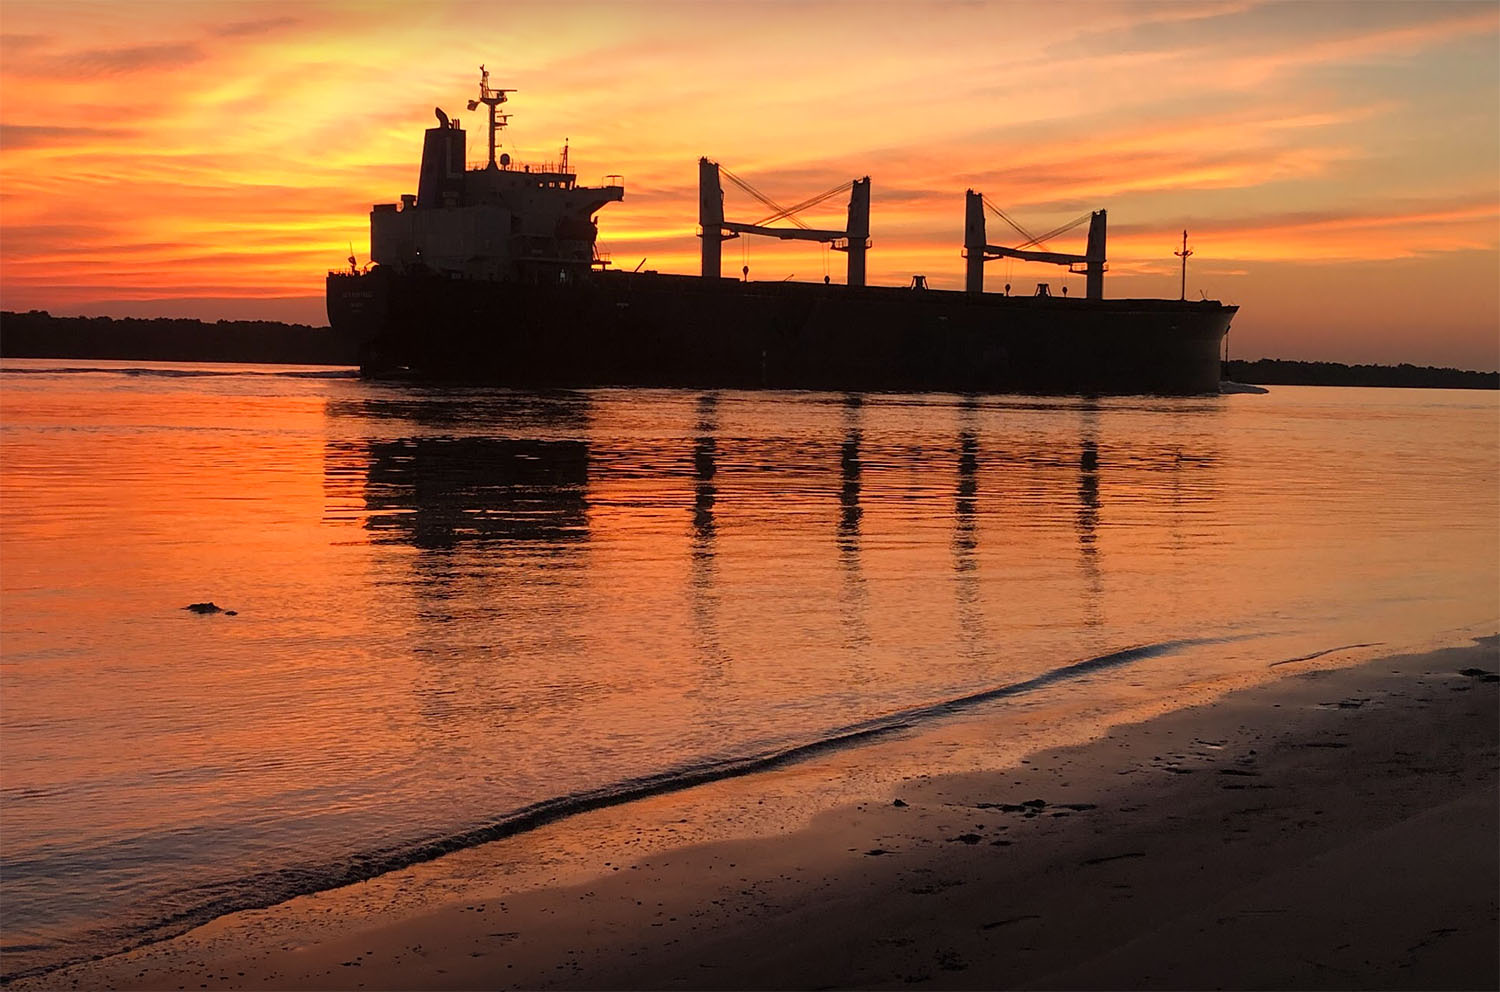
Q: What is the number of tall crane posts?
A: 4